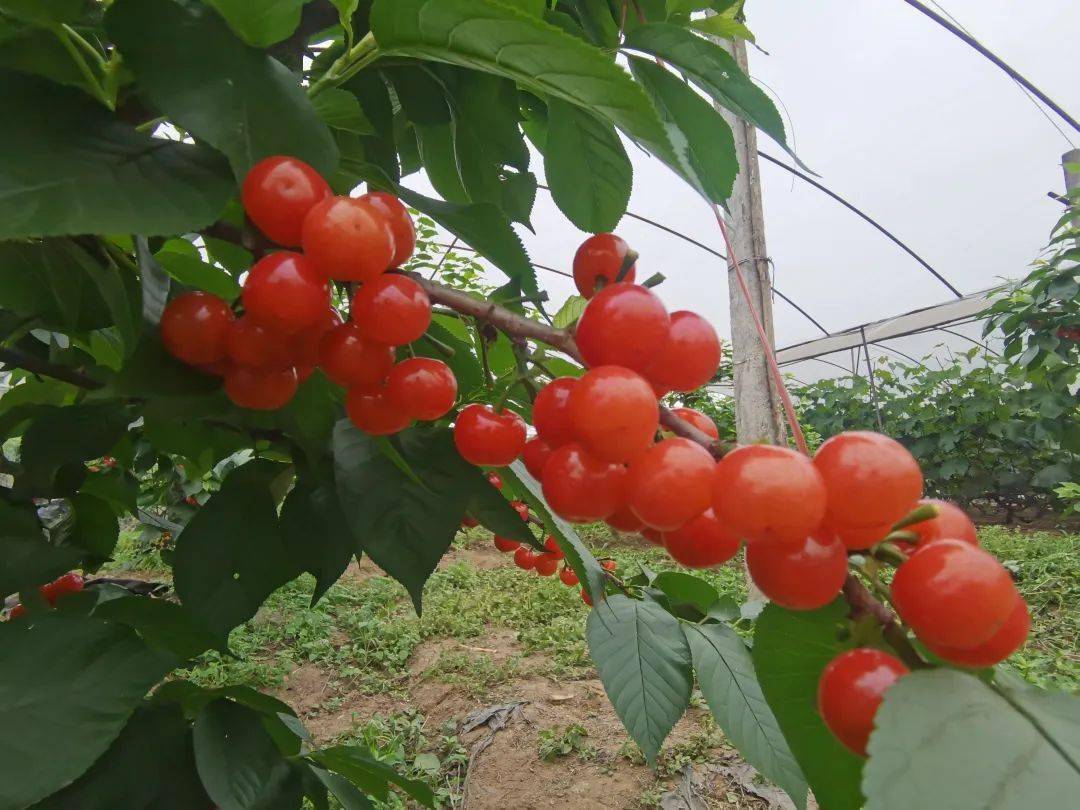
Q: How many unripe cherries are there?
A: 0